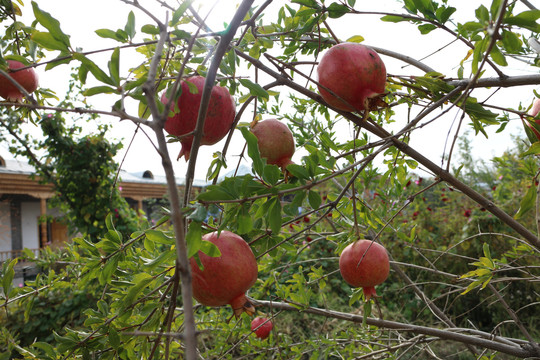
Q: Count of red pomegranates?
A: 8